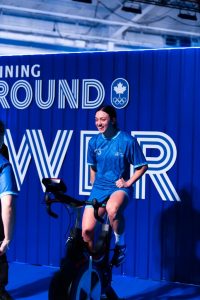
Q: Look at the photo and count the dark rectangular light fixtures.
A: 3